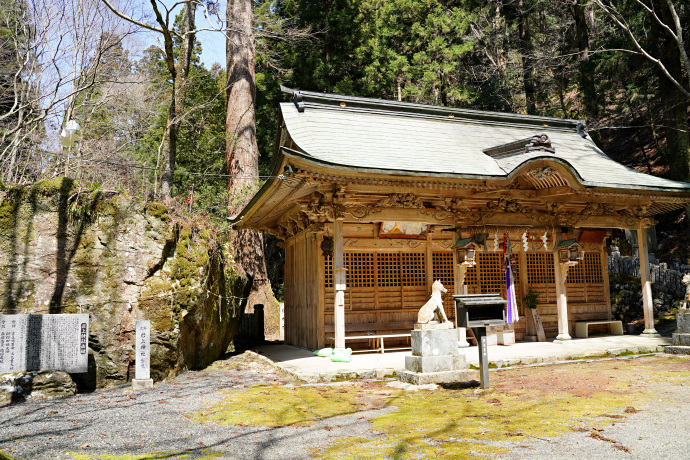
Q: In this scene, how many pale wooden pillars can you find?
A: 4